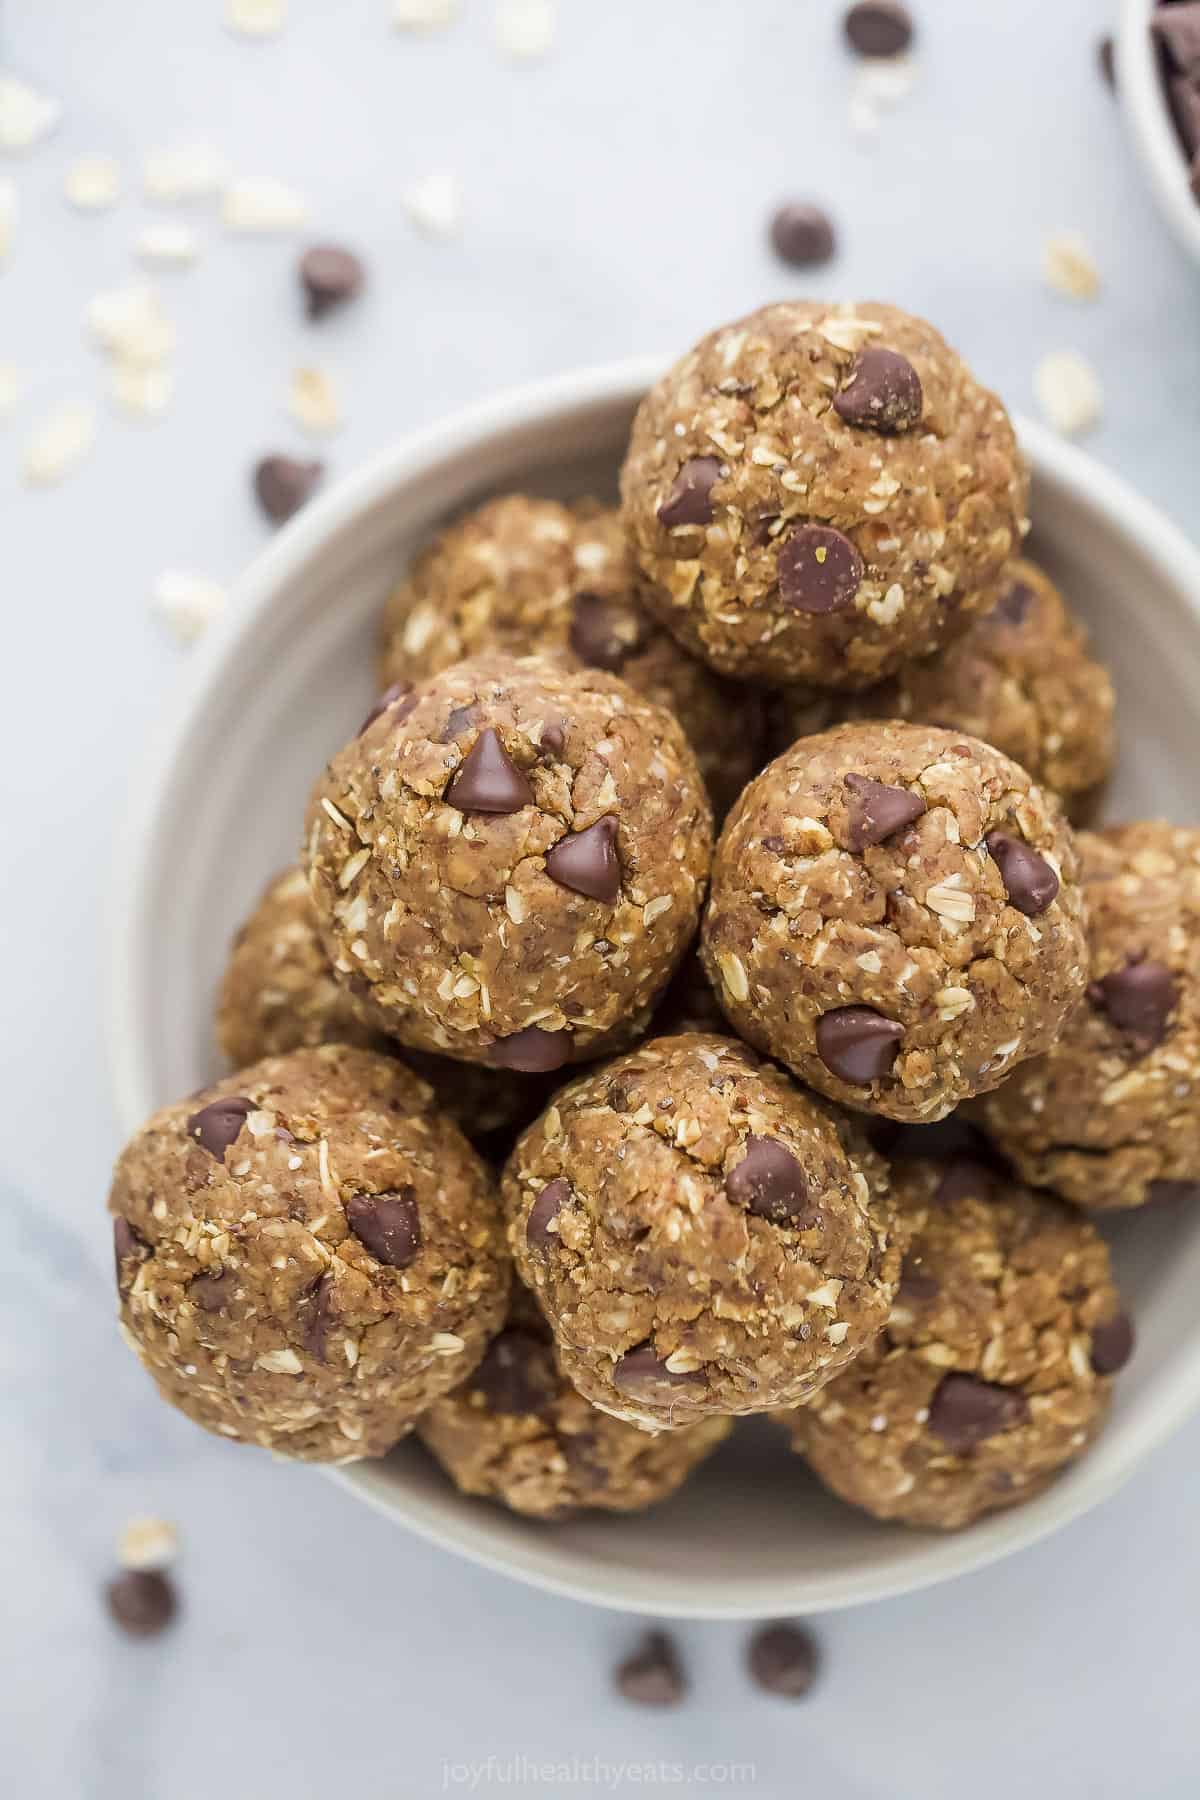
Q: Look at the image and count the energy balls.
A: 11